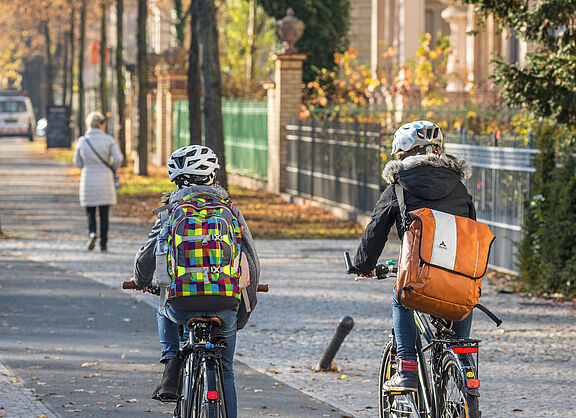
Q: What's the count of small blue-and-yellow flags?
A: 0